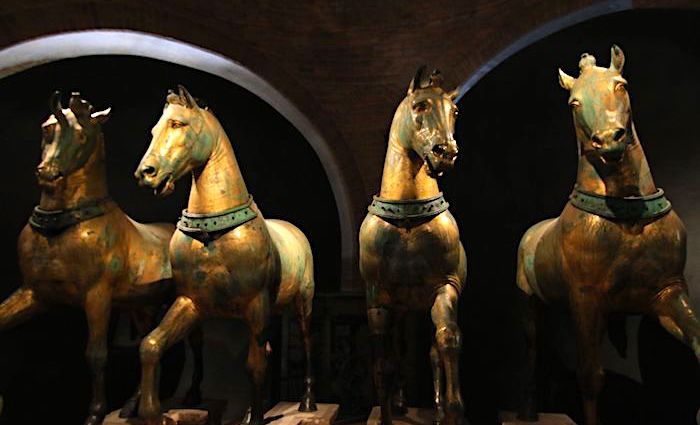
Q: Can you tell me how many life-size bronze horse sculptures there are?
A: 4